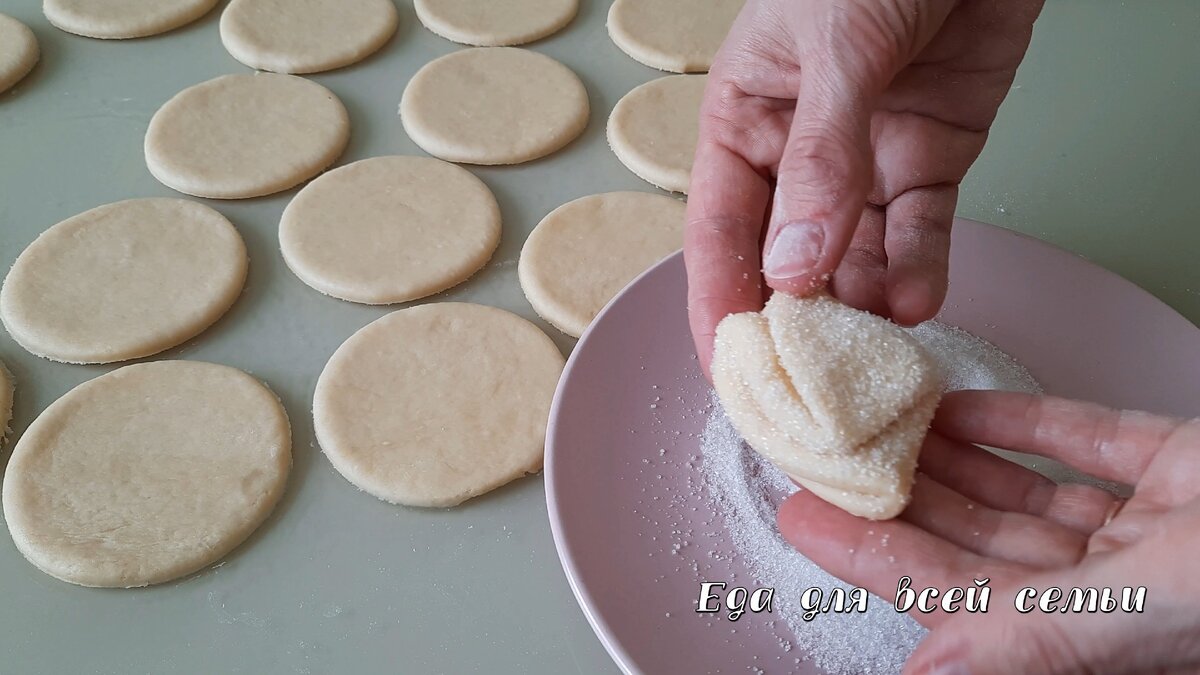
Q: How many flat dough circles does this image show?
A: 14